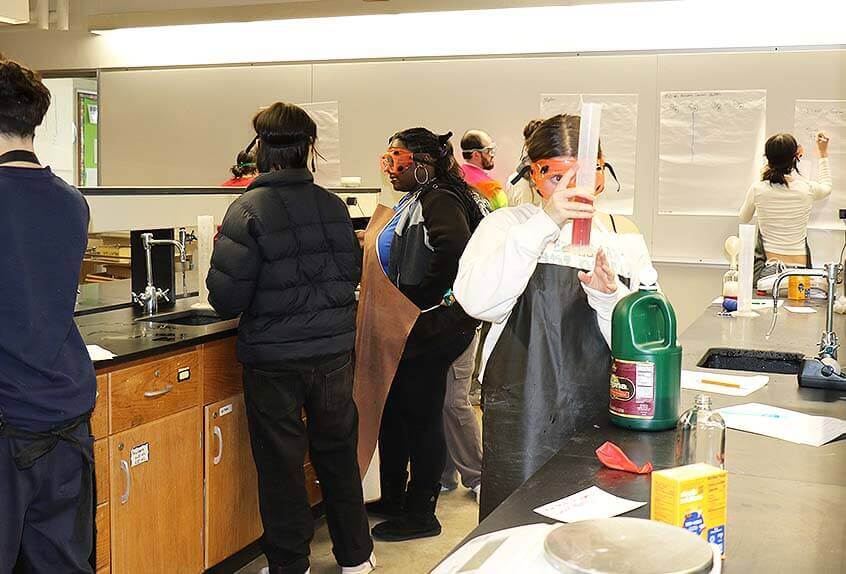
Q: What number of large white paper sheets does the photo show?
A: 4